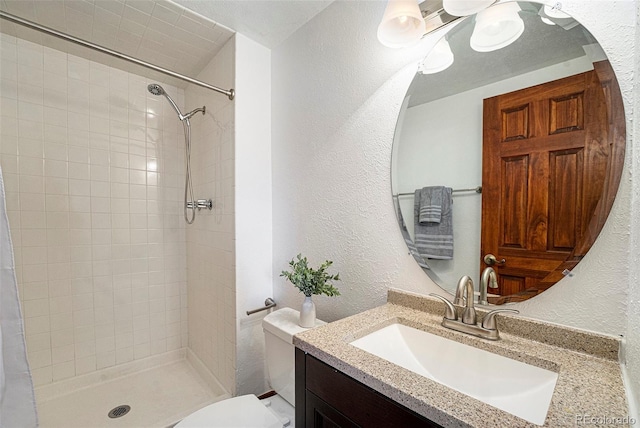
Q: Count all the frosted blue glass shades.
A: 0